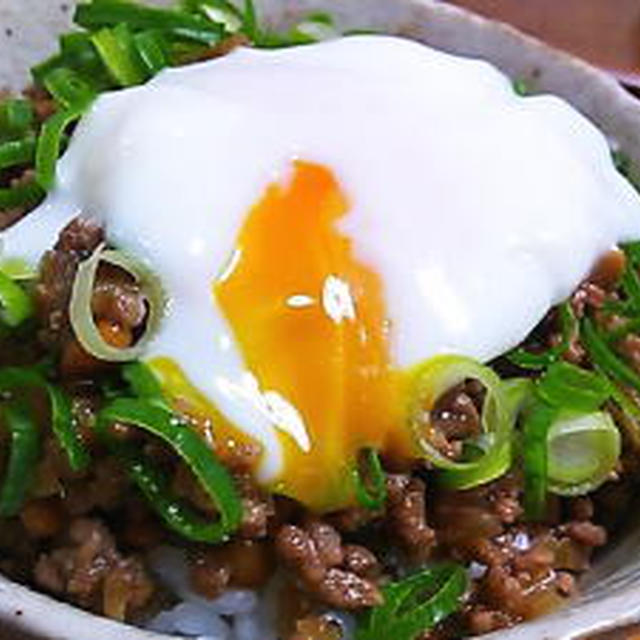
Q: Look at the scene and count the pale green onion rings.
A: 3